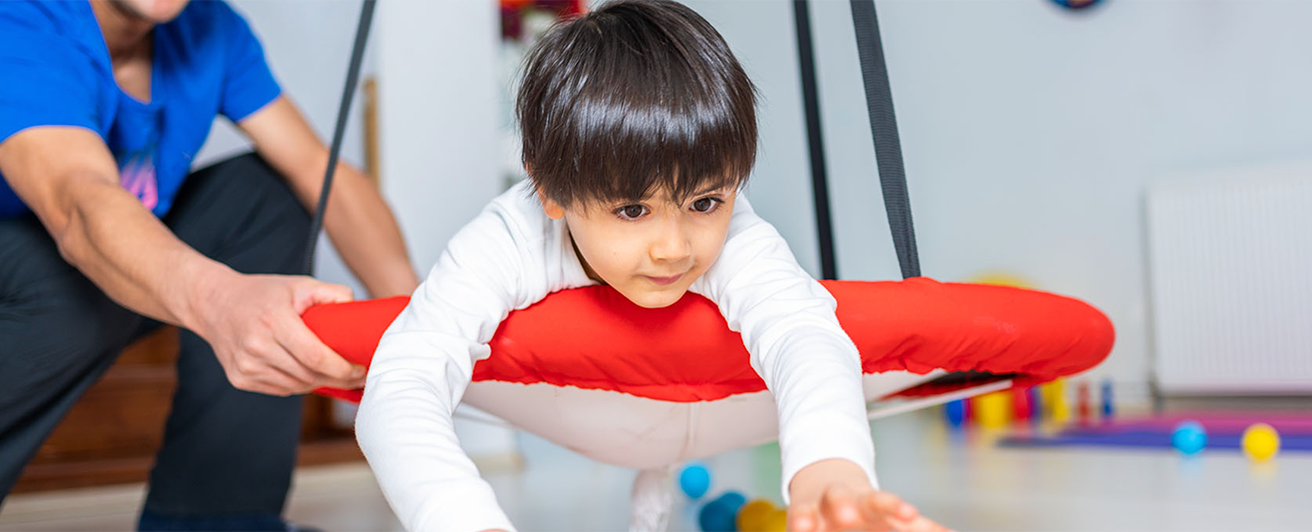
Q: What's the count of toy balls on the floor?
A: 7